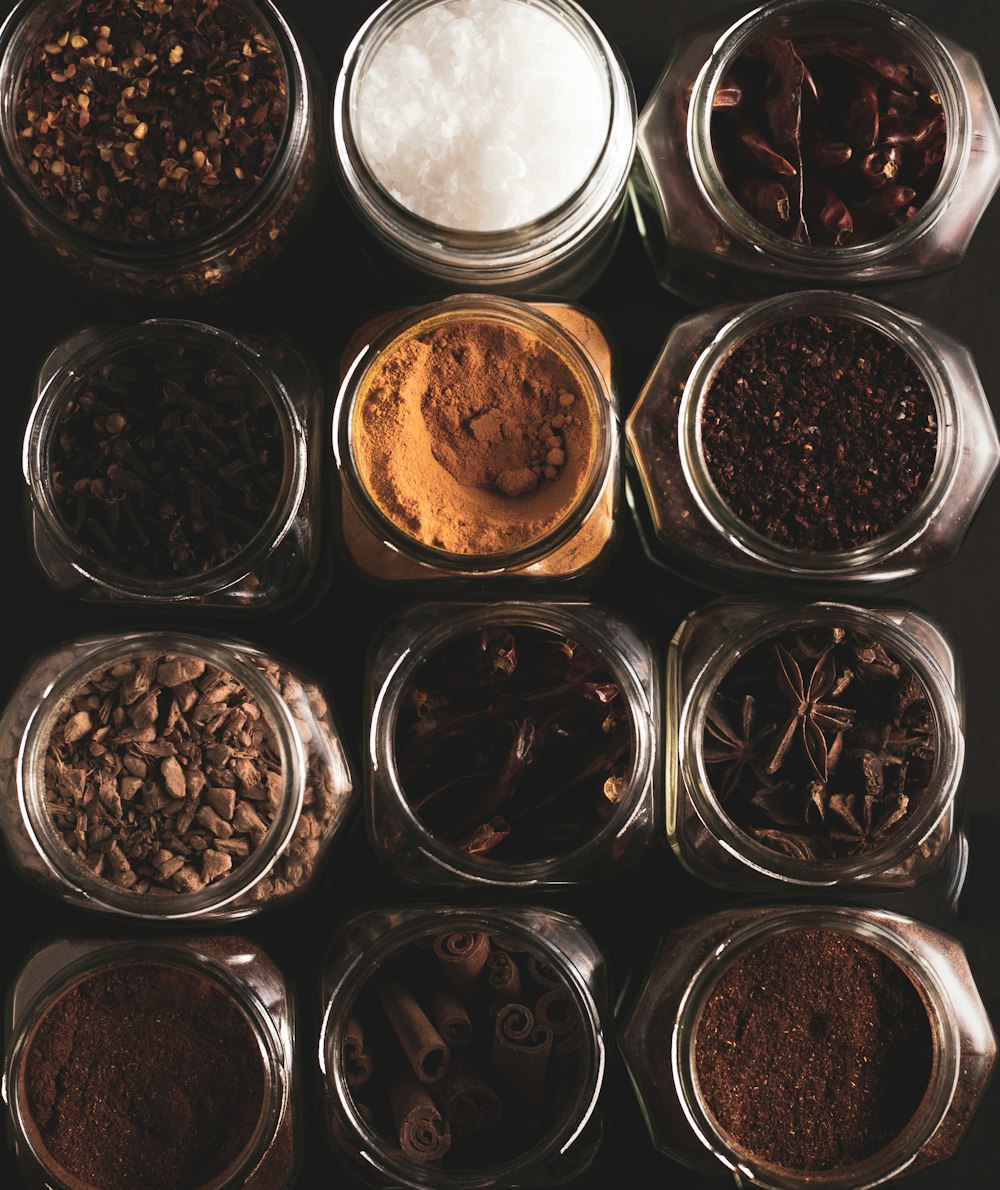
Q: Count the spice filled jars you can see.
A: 12